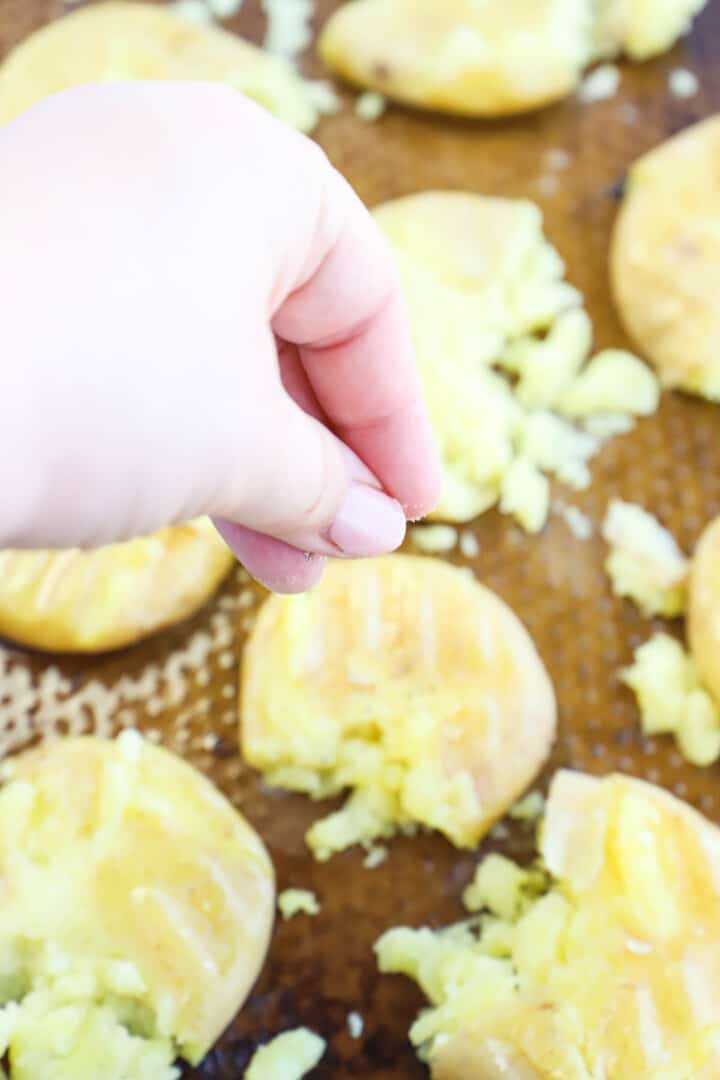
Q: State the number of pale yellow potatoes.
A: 9